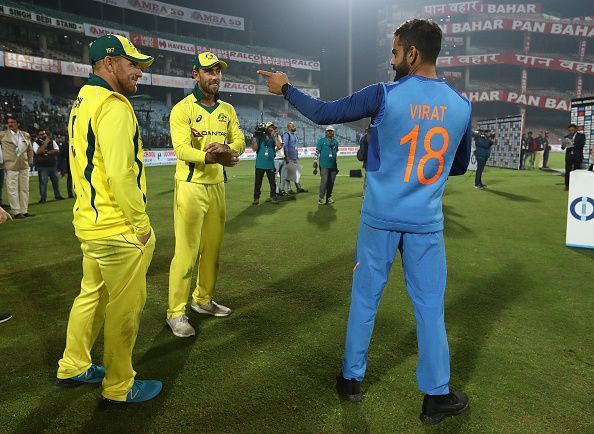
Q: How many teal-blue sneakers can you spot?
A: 2